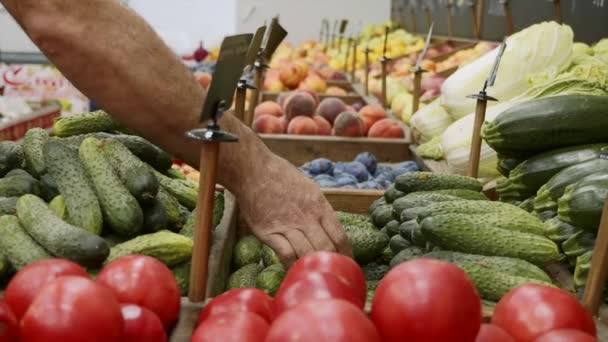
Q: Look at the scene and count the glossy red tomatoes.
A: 14